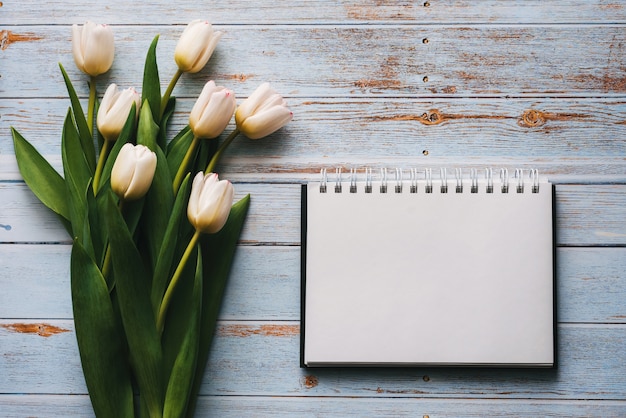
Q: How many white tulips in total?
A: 7